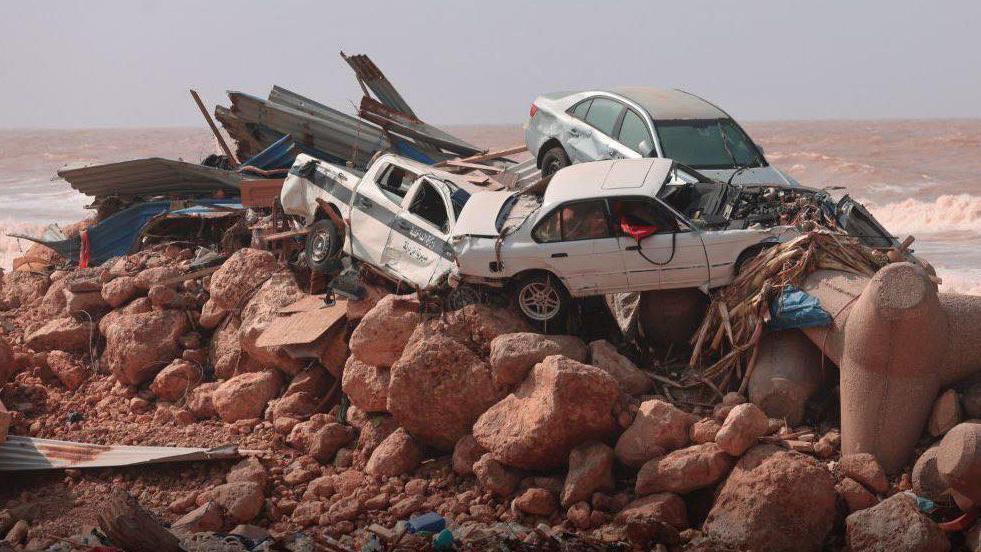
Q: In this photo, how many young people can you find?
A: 0